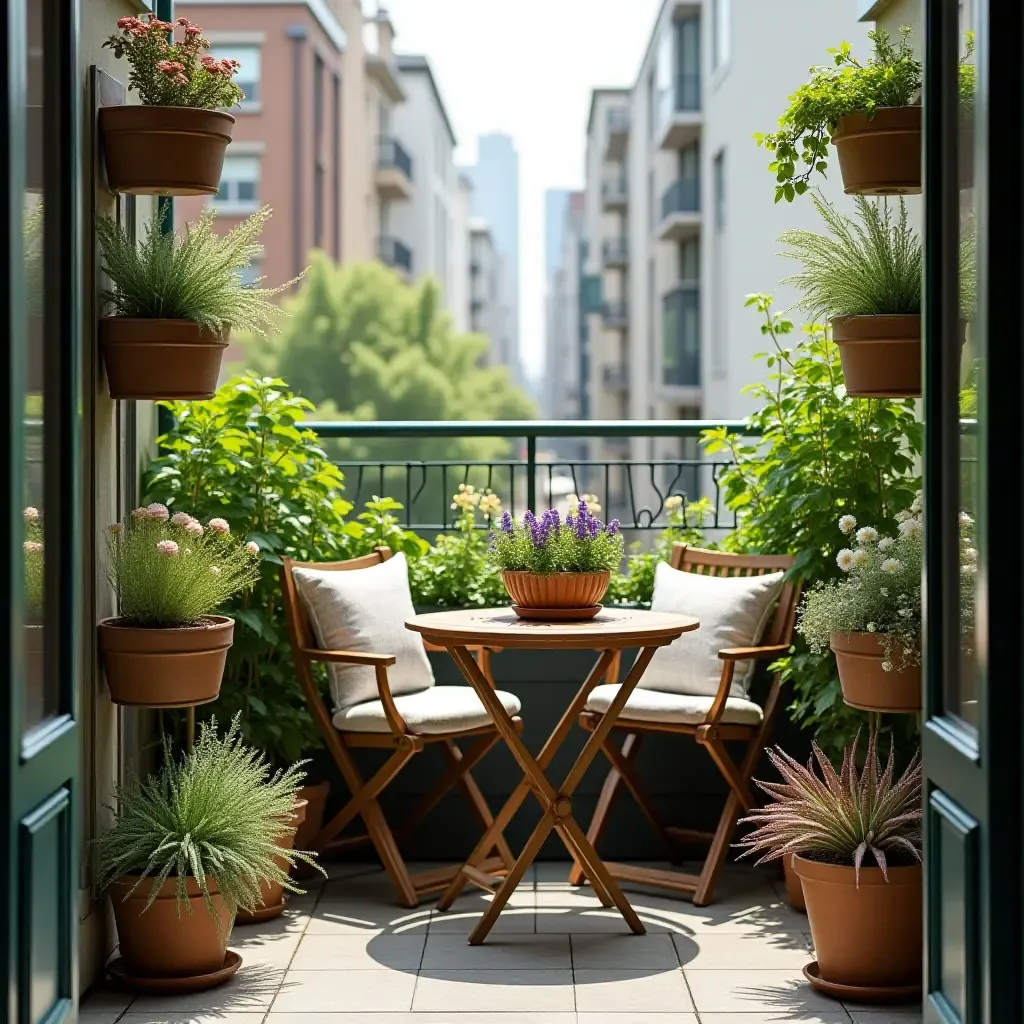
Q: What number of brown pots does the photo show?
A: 12